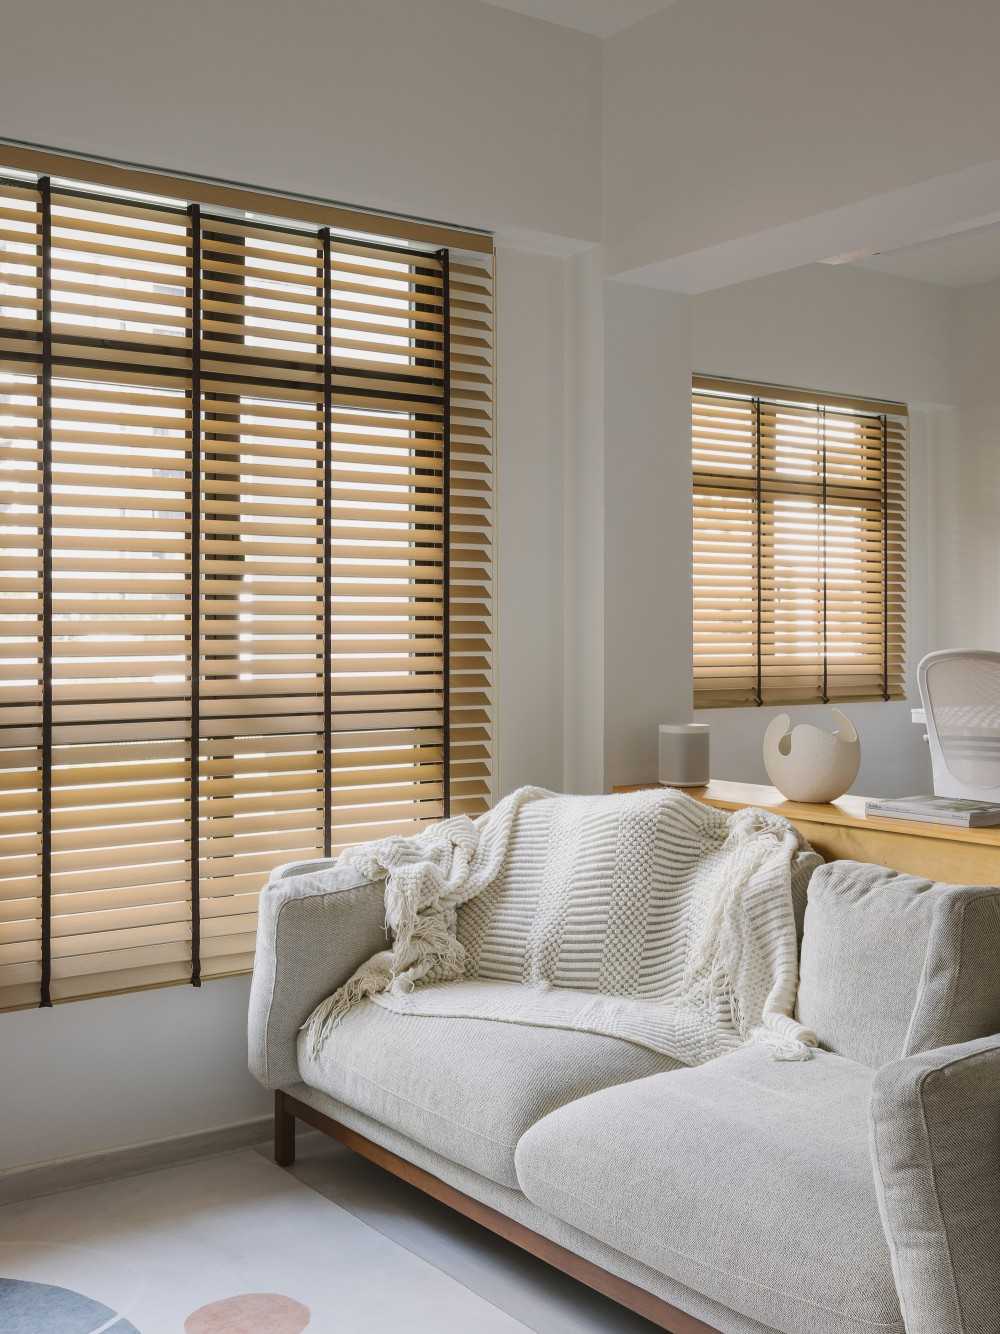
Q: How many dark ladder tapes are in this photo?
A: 7